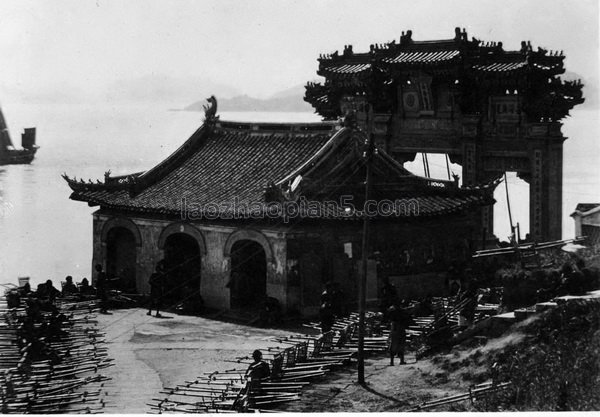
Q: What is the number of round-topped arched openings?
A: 3